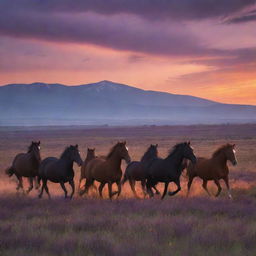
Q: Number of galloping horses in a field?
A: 7